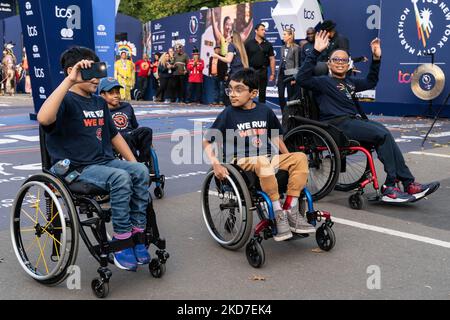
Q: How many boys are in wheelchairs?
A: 4